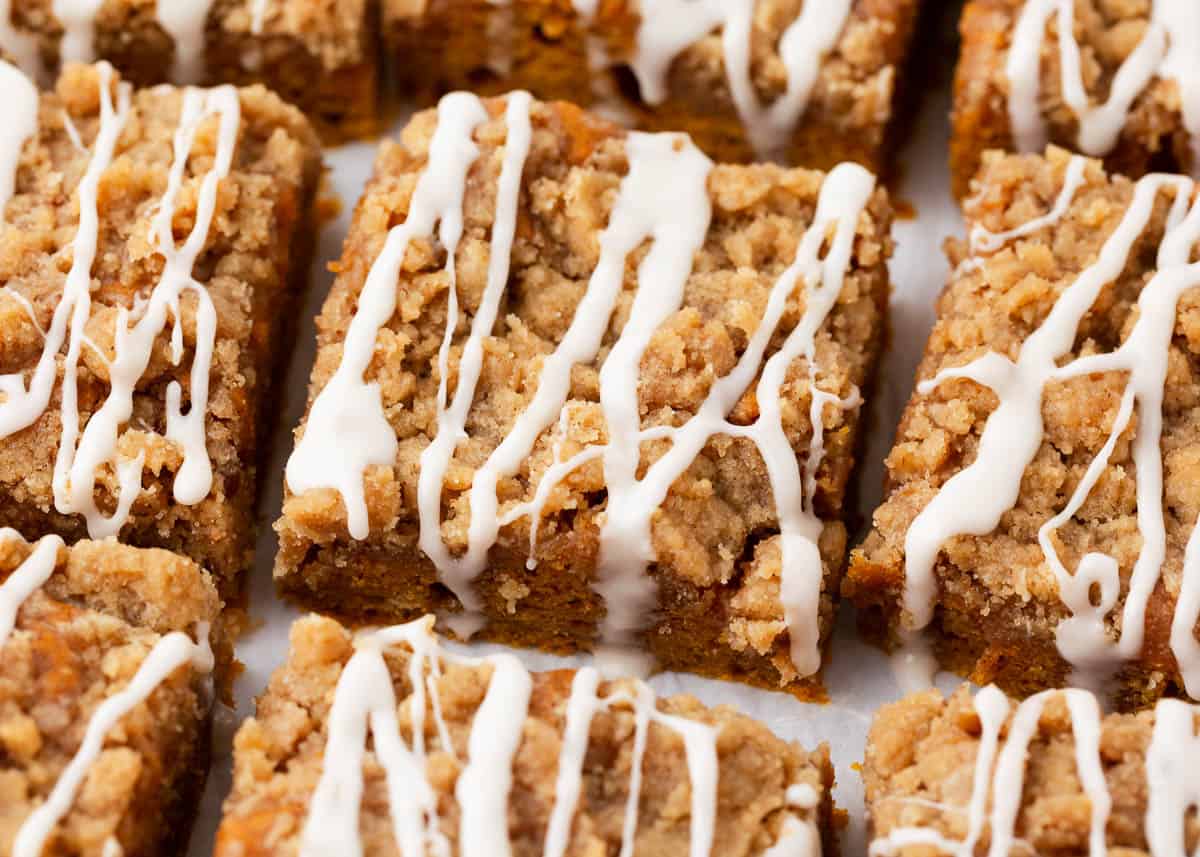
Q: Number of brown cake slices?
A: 9